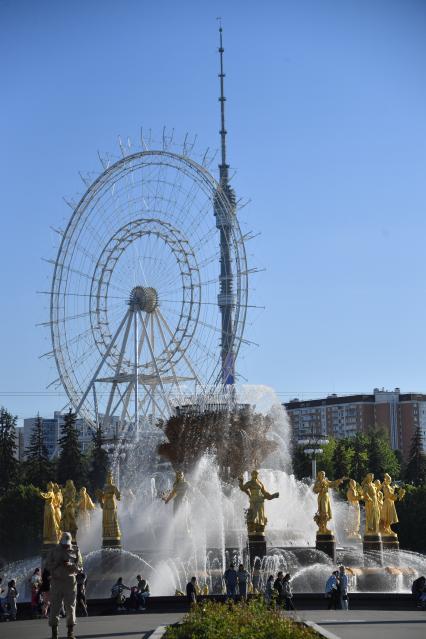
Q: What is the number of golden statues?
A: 12